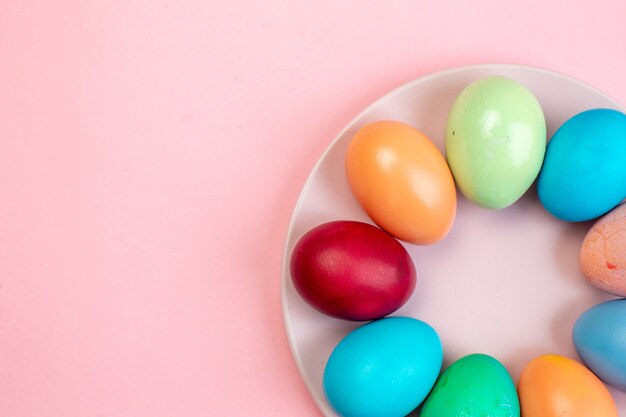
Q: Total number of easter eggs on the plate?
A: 9